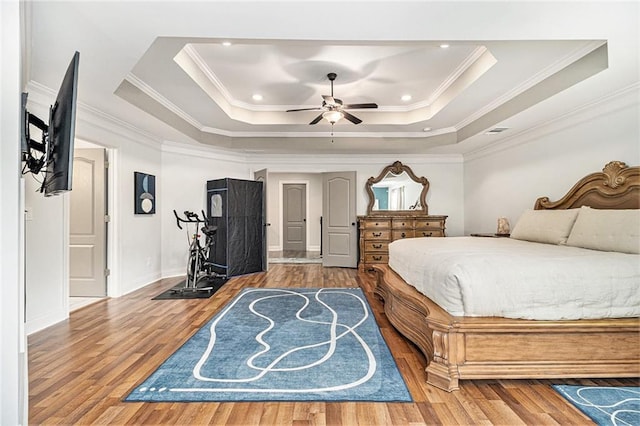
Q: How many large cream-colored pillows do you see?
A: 2